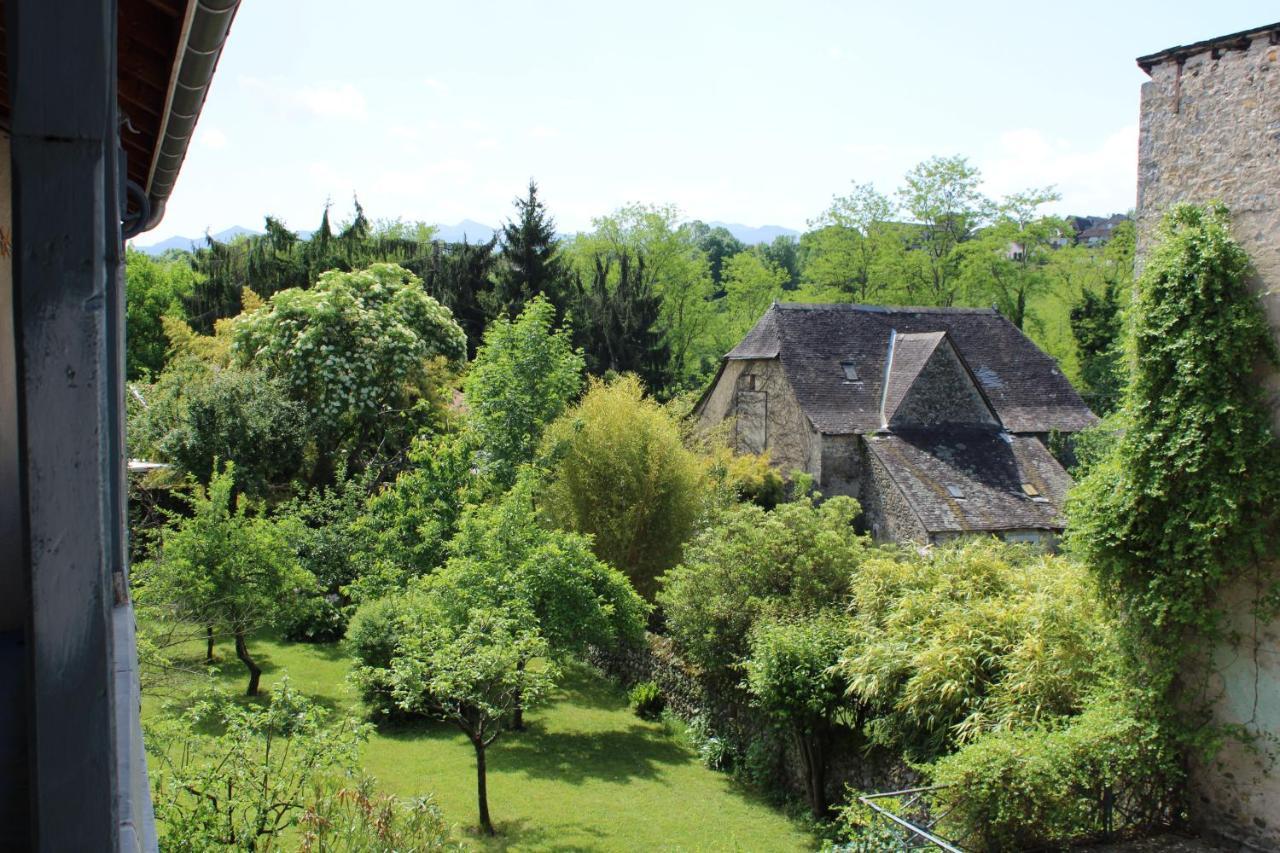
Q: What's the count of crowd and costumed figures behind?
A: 0